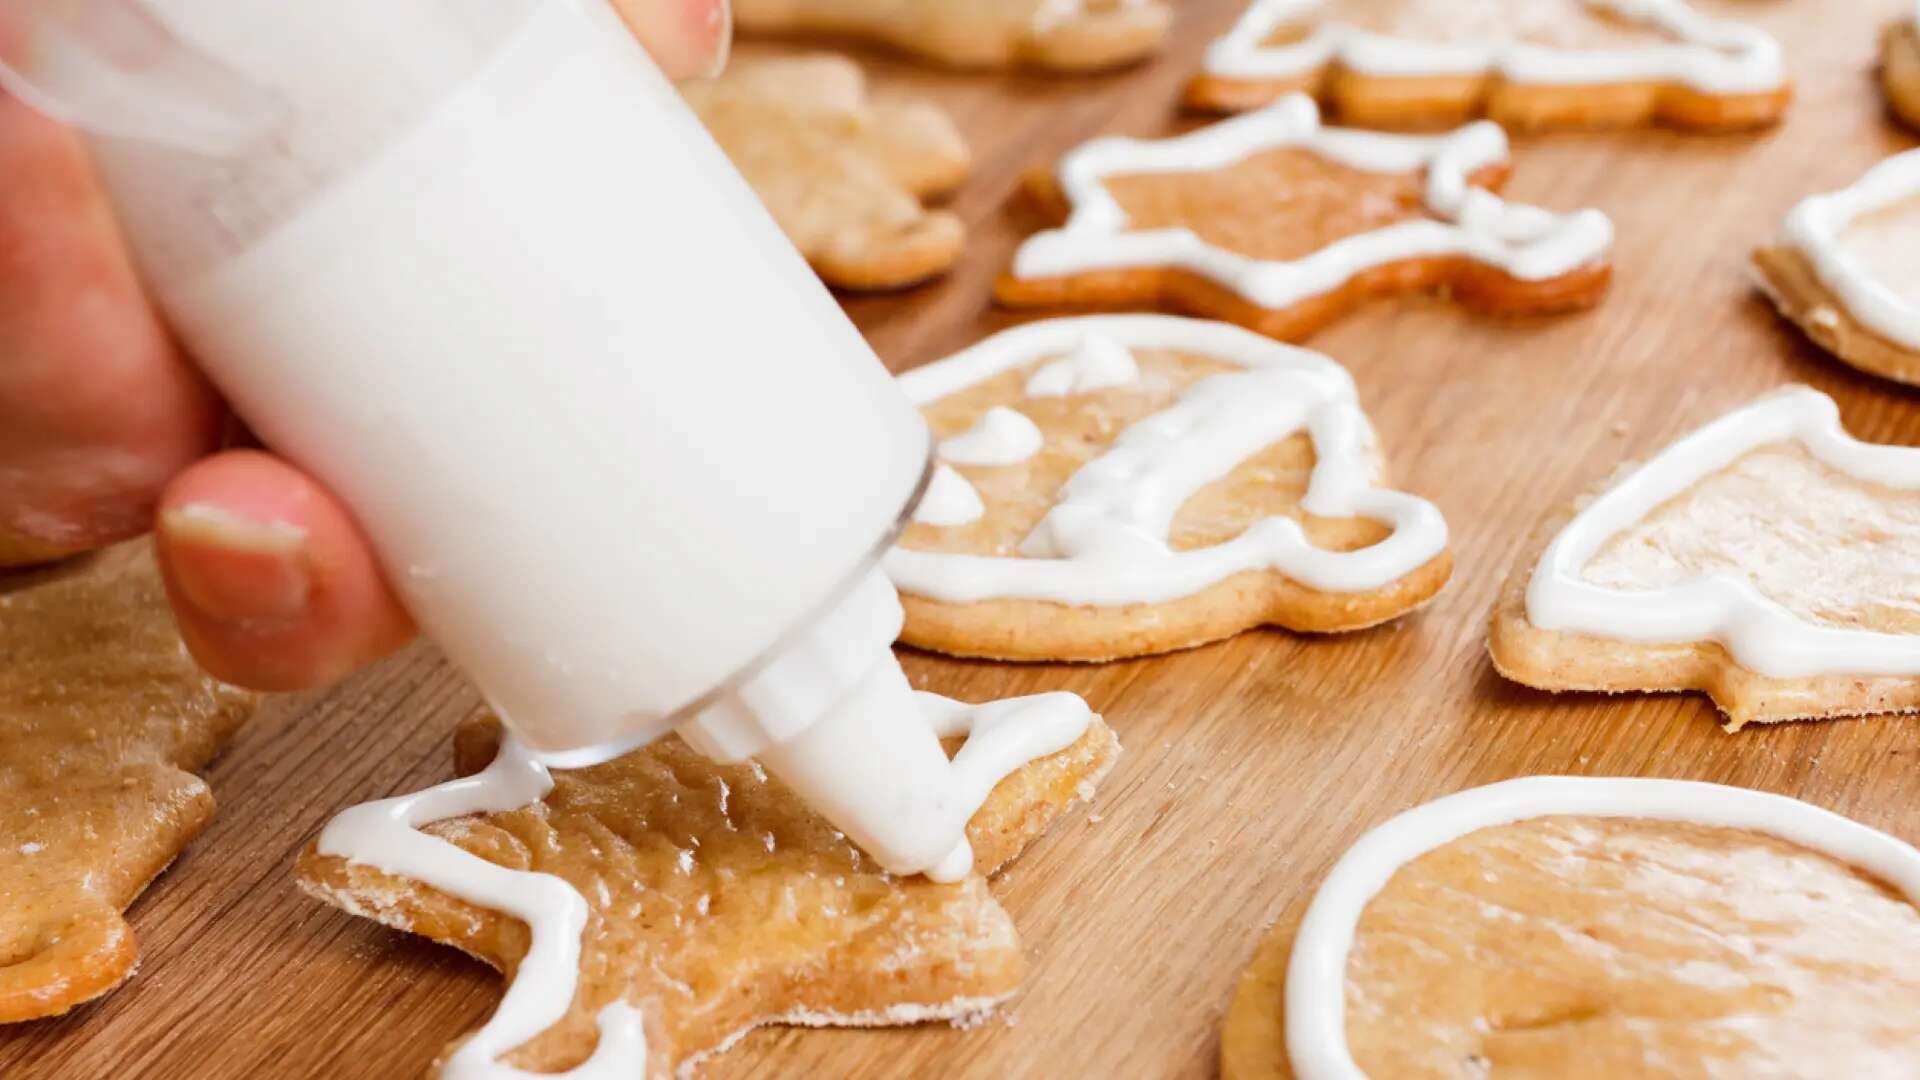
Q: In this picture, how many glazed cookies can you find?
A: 7